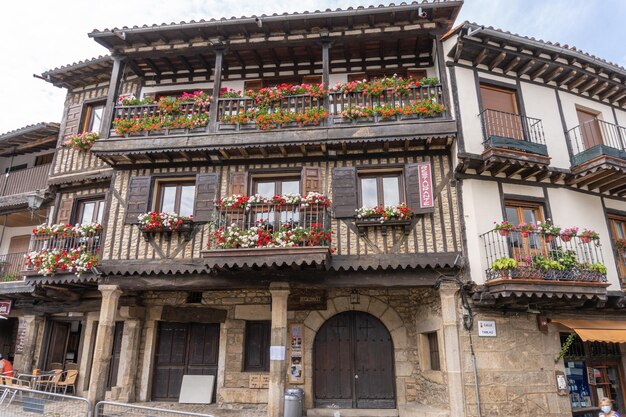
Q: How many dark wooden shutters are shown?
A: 4